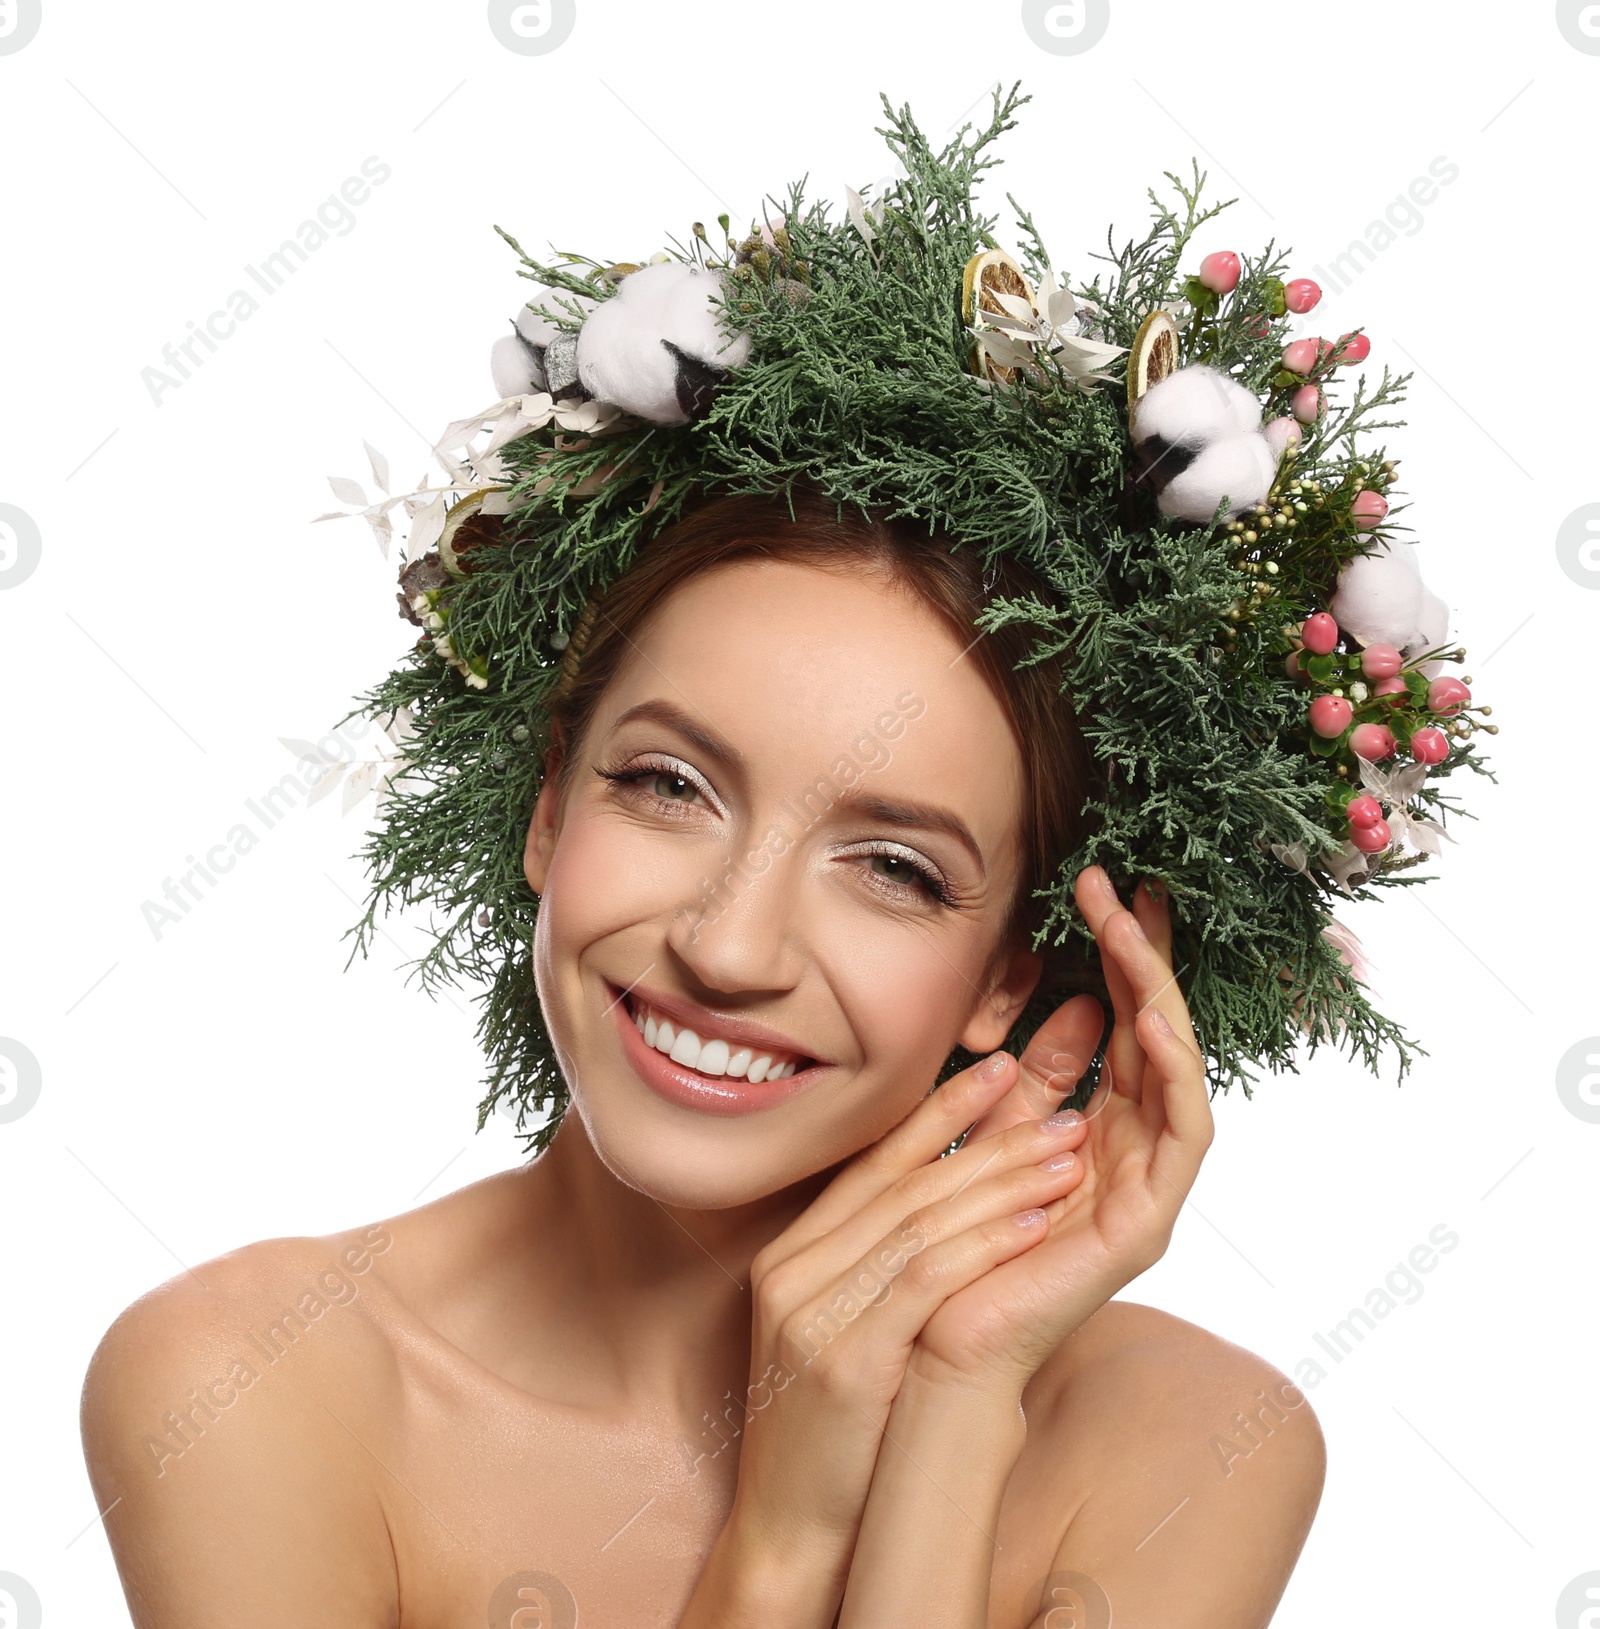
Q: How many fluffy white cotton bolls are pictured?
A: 4